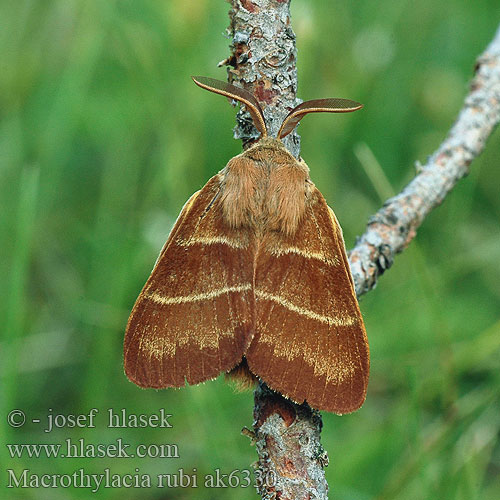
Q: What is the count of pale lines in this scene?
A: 4